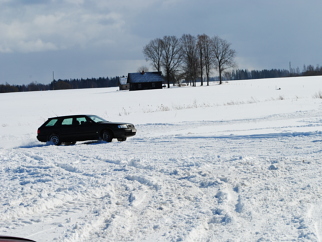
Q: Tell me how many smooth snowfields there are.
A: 1